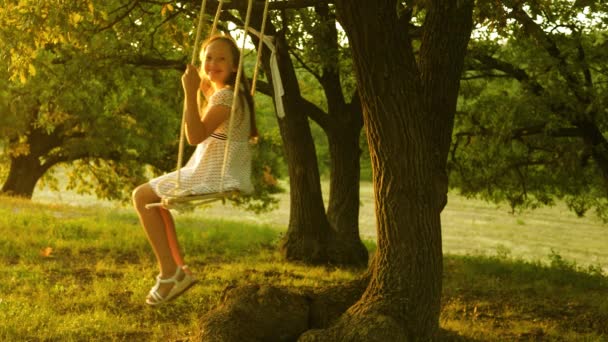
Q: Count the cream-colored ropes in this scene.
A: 4